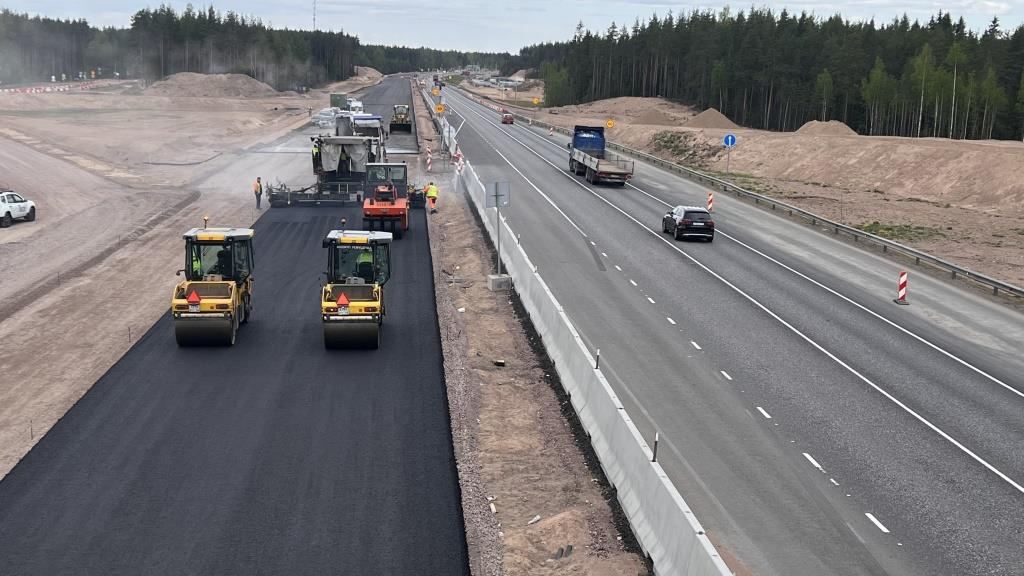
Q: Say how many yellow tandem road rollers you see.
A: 2